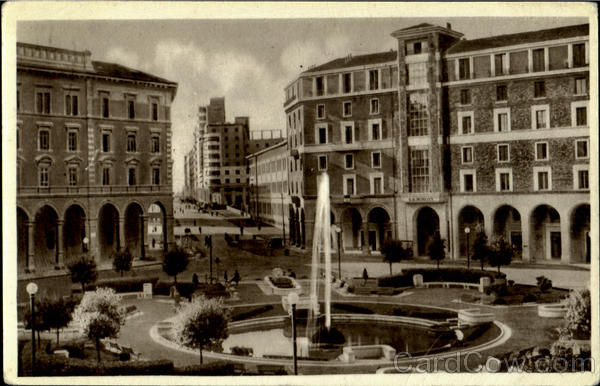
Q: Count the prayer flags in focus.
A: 0